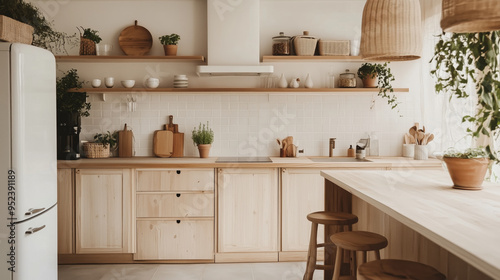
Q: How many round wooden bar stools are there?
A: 3